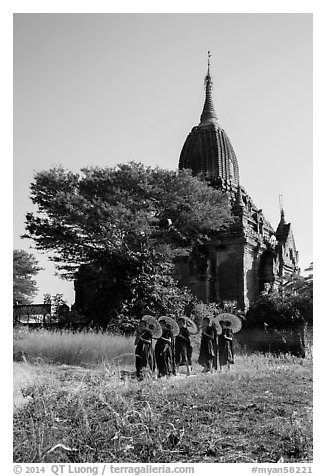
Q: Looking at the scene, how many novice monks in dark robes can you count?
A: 5